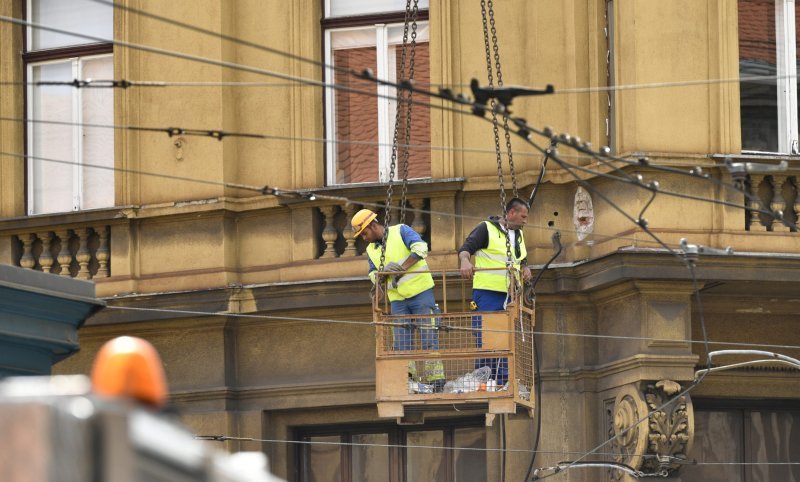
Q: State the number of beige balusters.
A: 13